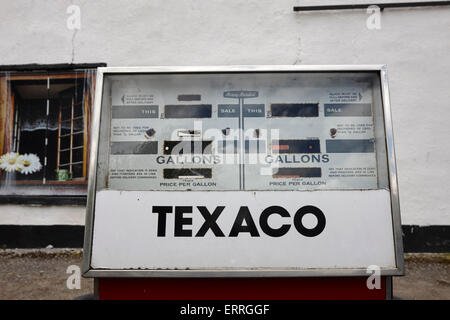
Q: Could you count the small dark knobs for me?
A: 4